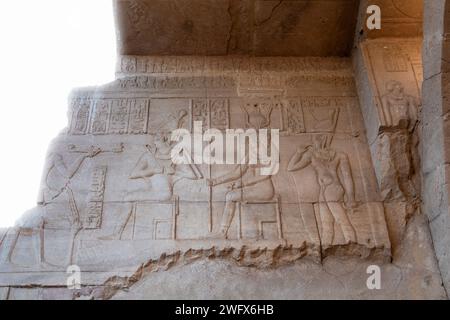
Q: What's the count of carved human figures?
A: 5